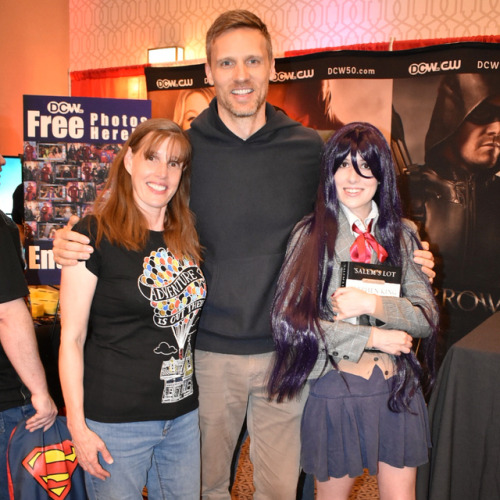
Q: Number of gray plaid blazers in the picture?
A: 1